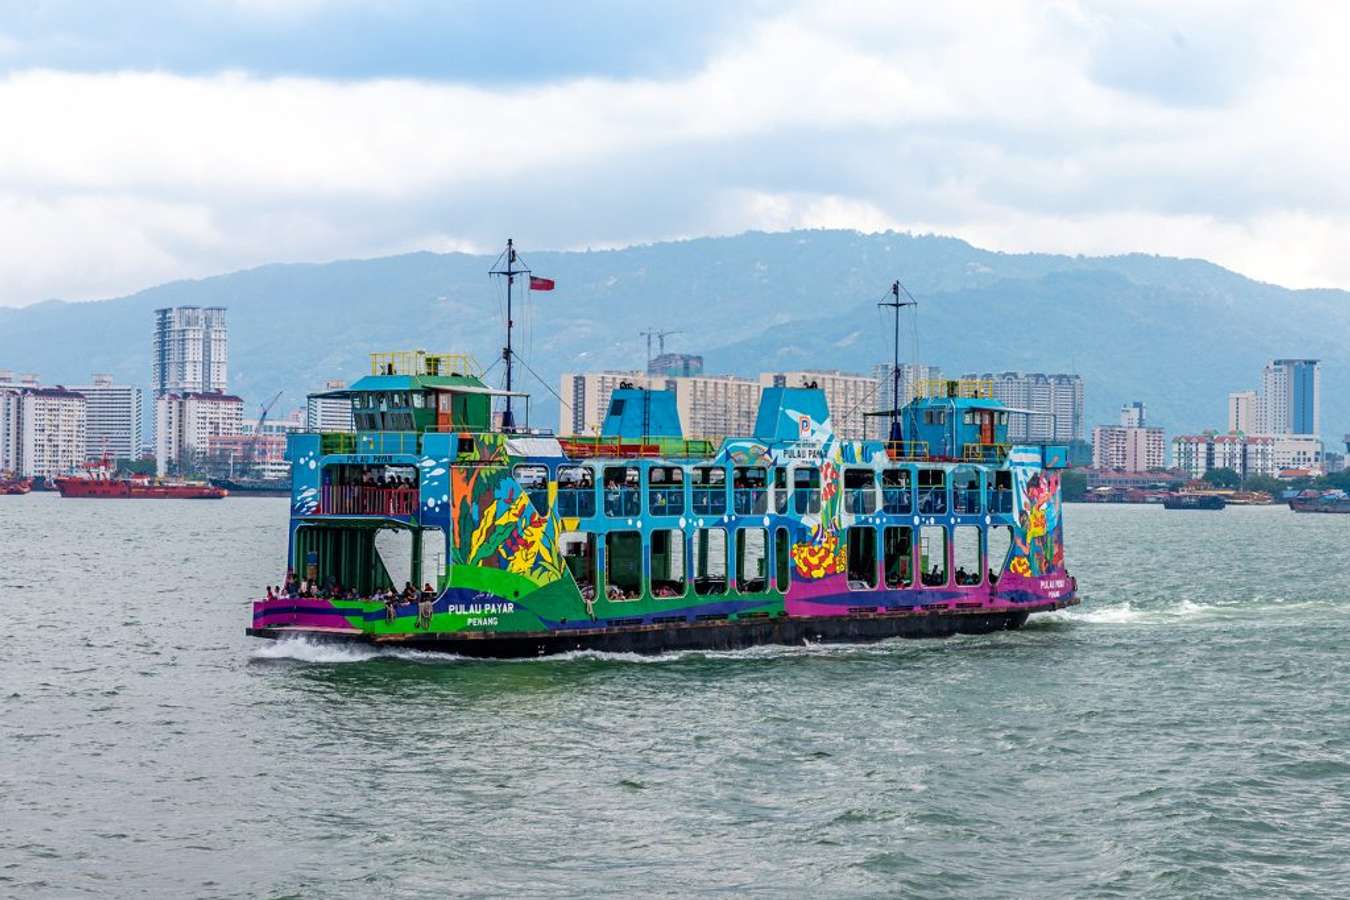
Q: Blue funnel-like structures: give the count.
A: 2